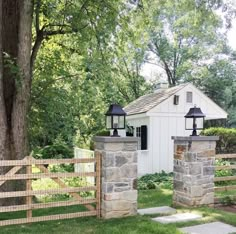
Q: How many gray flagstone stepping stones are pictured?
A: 3